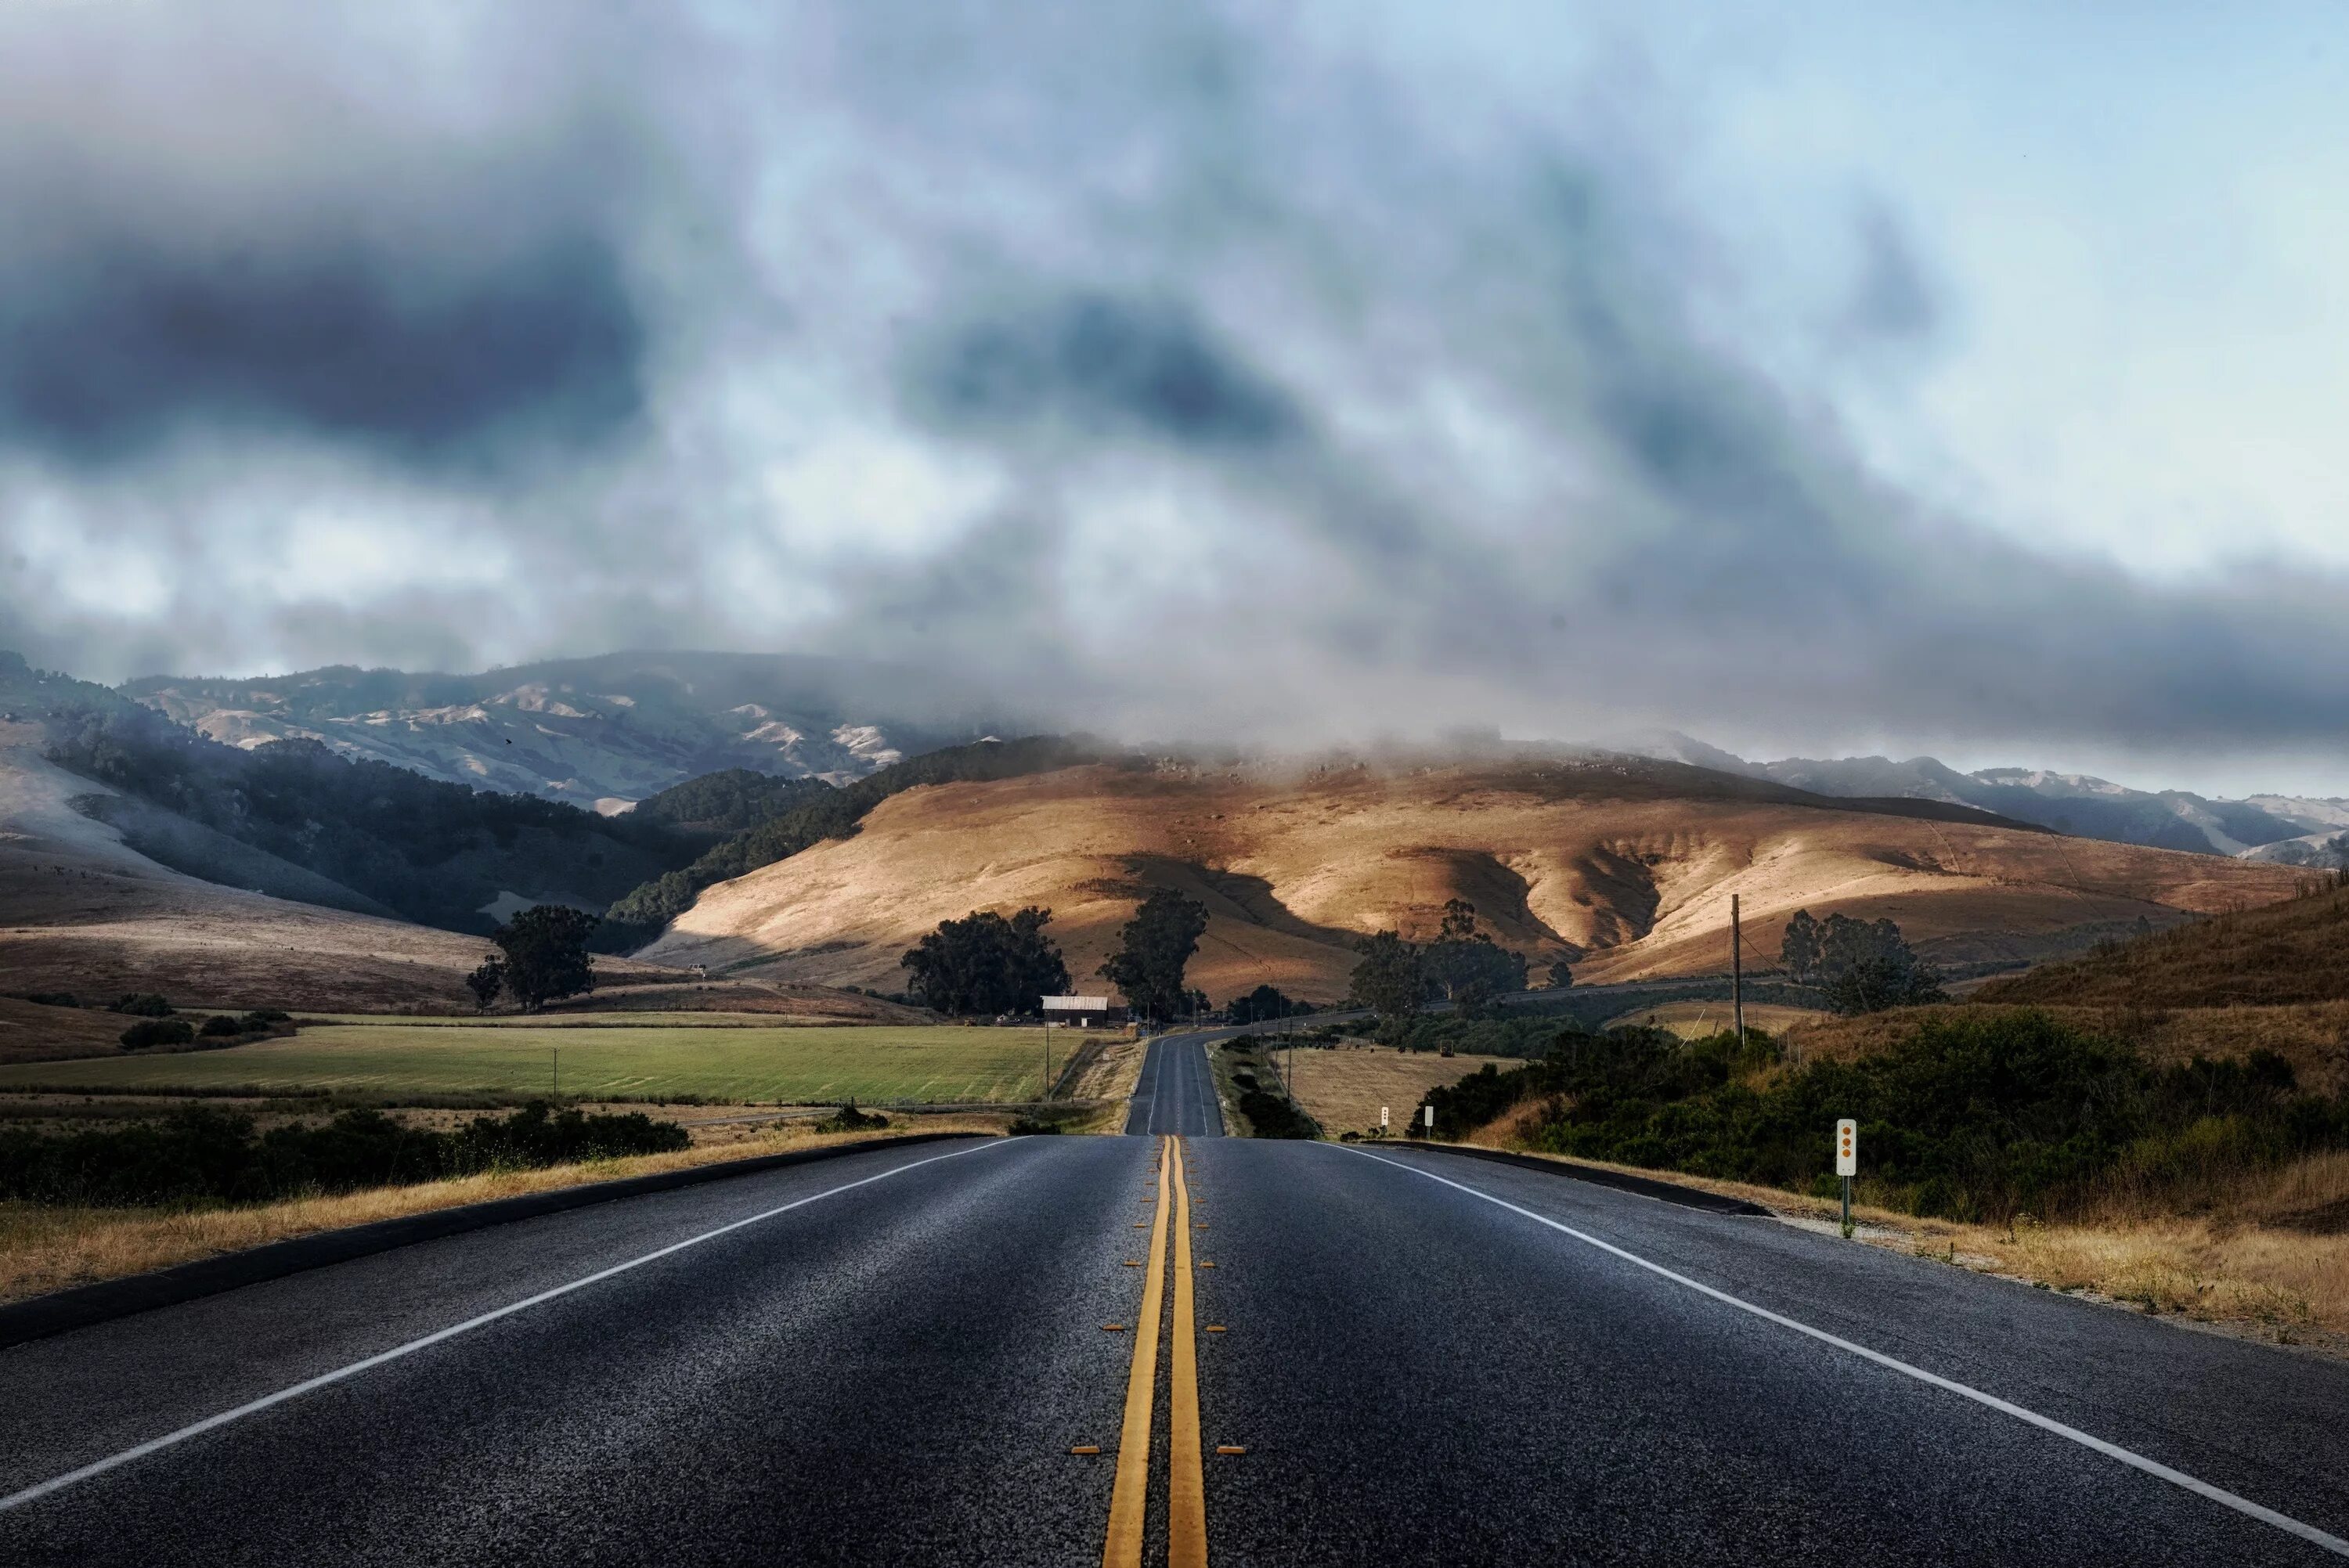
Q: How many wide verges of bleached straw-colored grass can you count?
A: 2